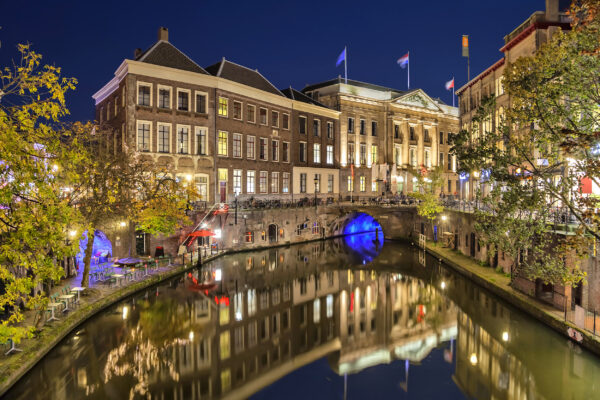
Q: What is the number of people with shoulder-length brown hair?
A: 0